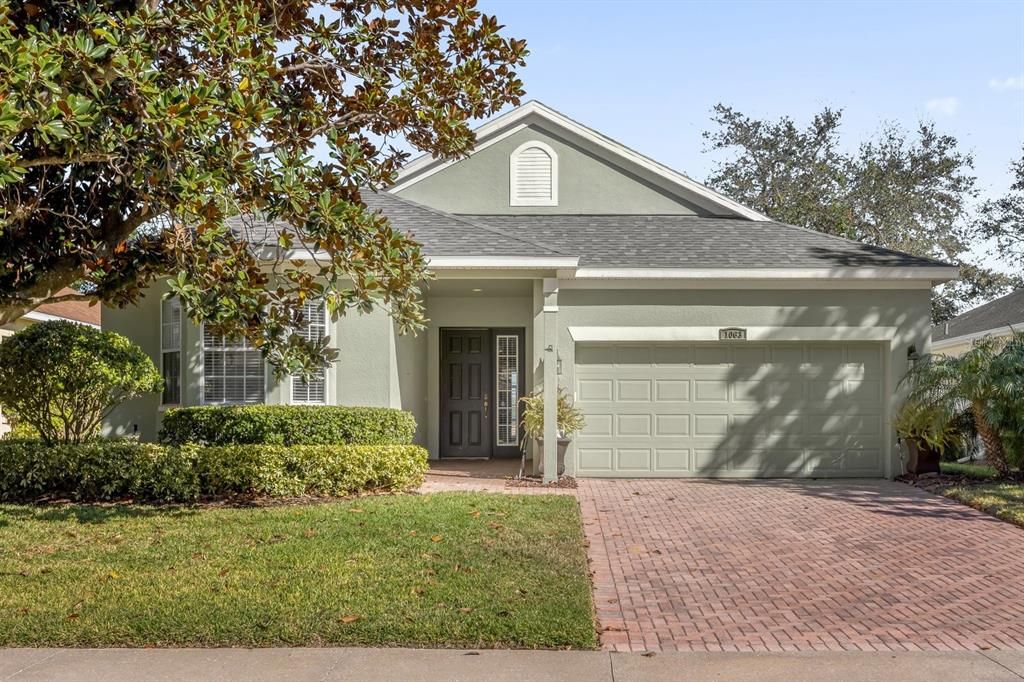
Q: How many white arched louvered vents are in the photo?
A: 1